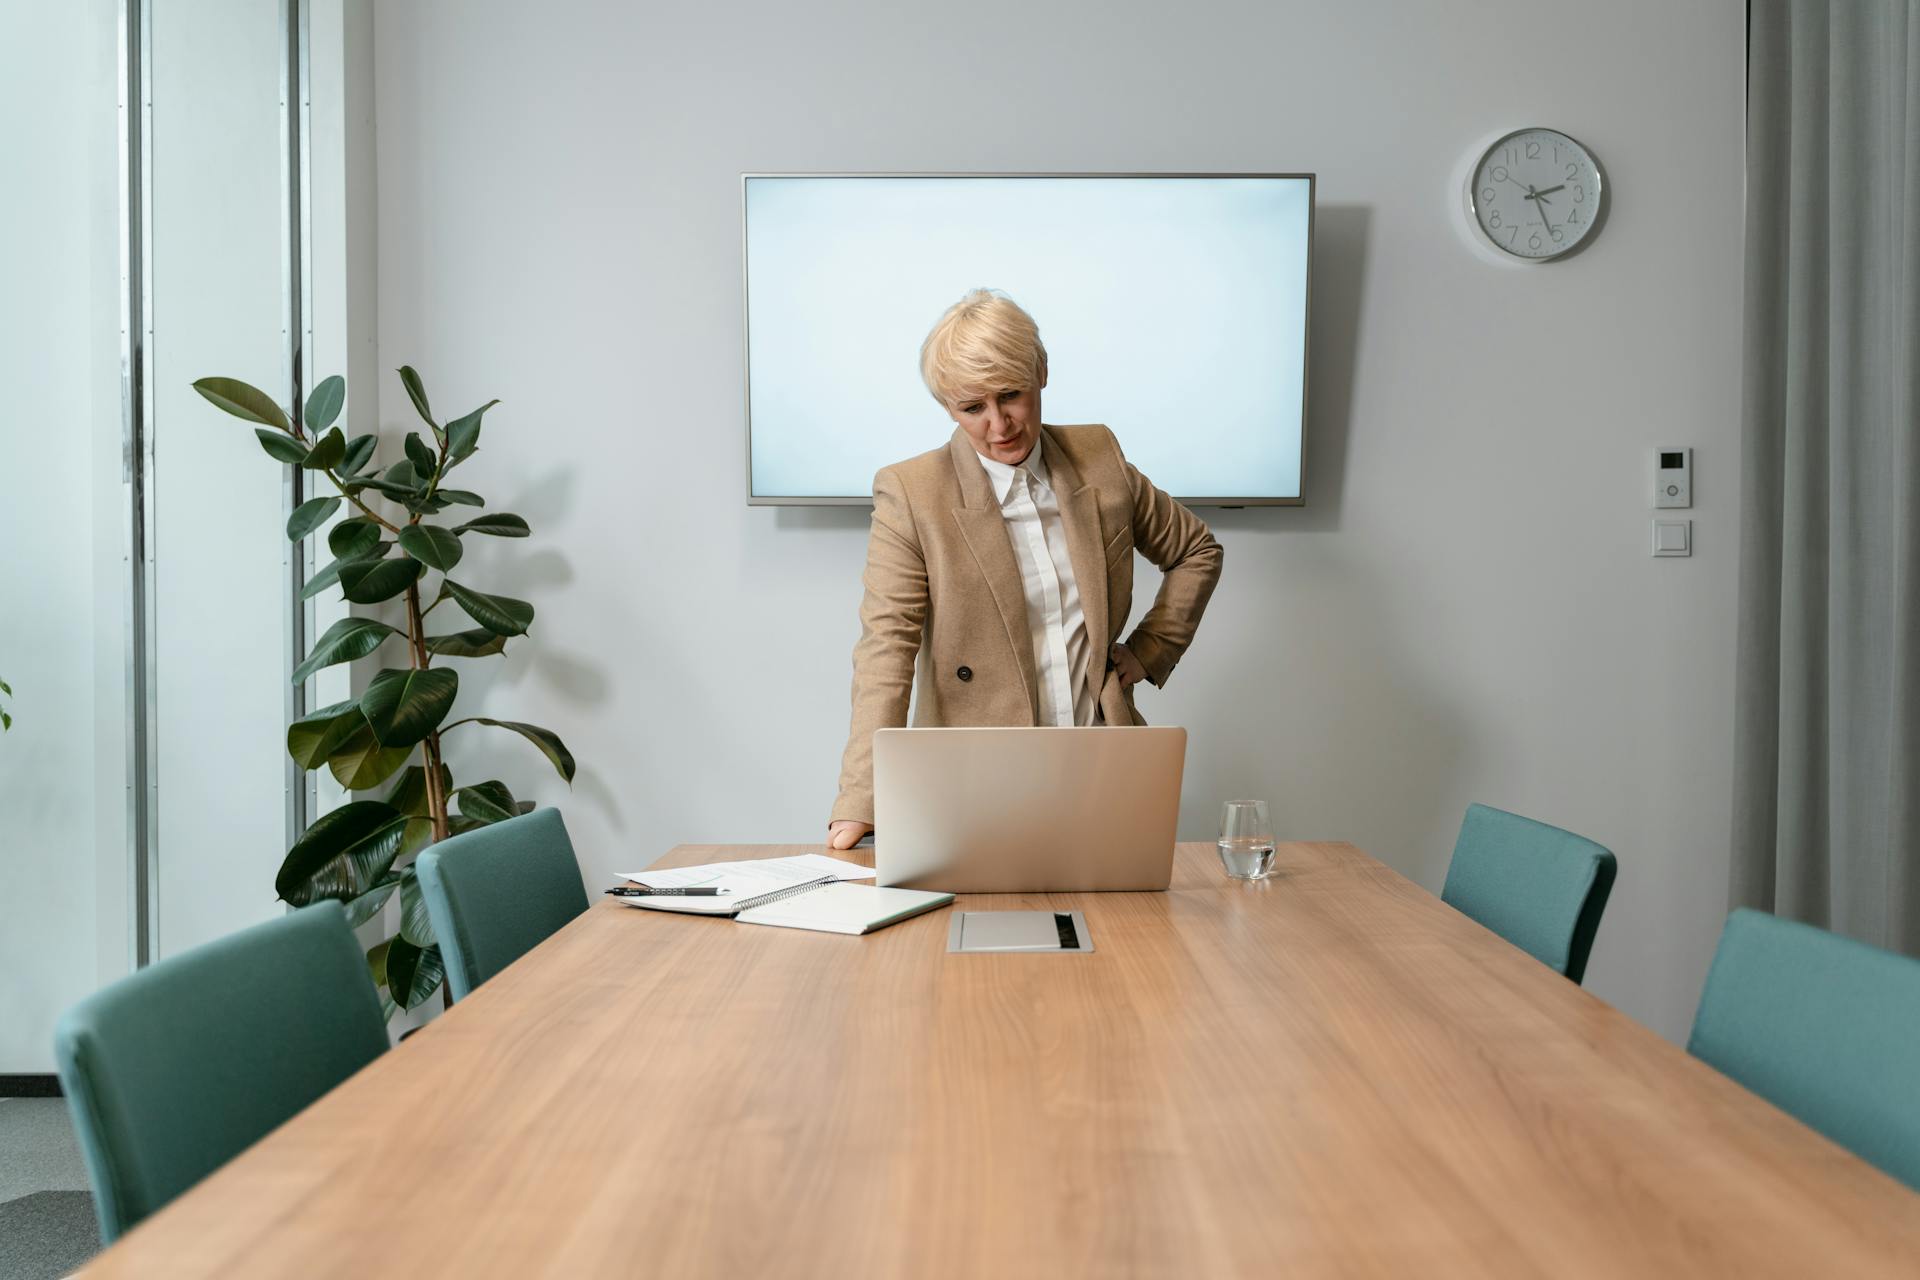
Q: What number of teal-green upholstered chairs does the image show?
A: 4